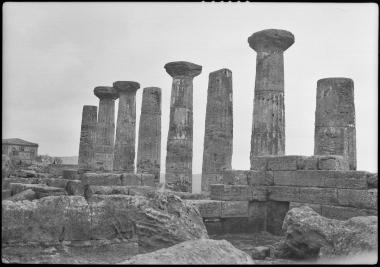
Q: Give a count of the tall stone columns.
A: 8